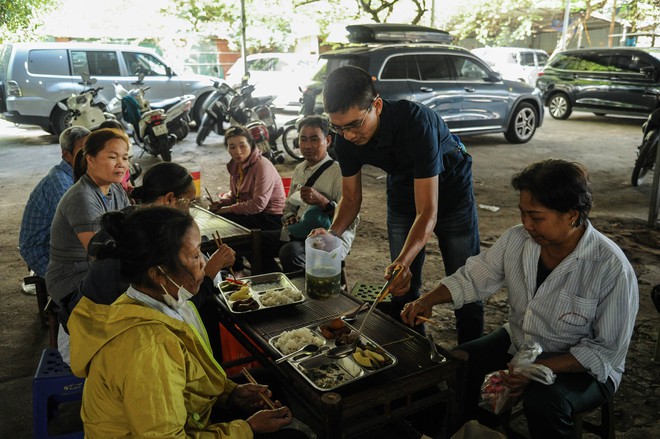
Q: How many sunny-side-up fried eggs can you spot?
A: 0